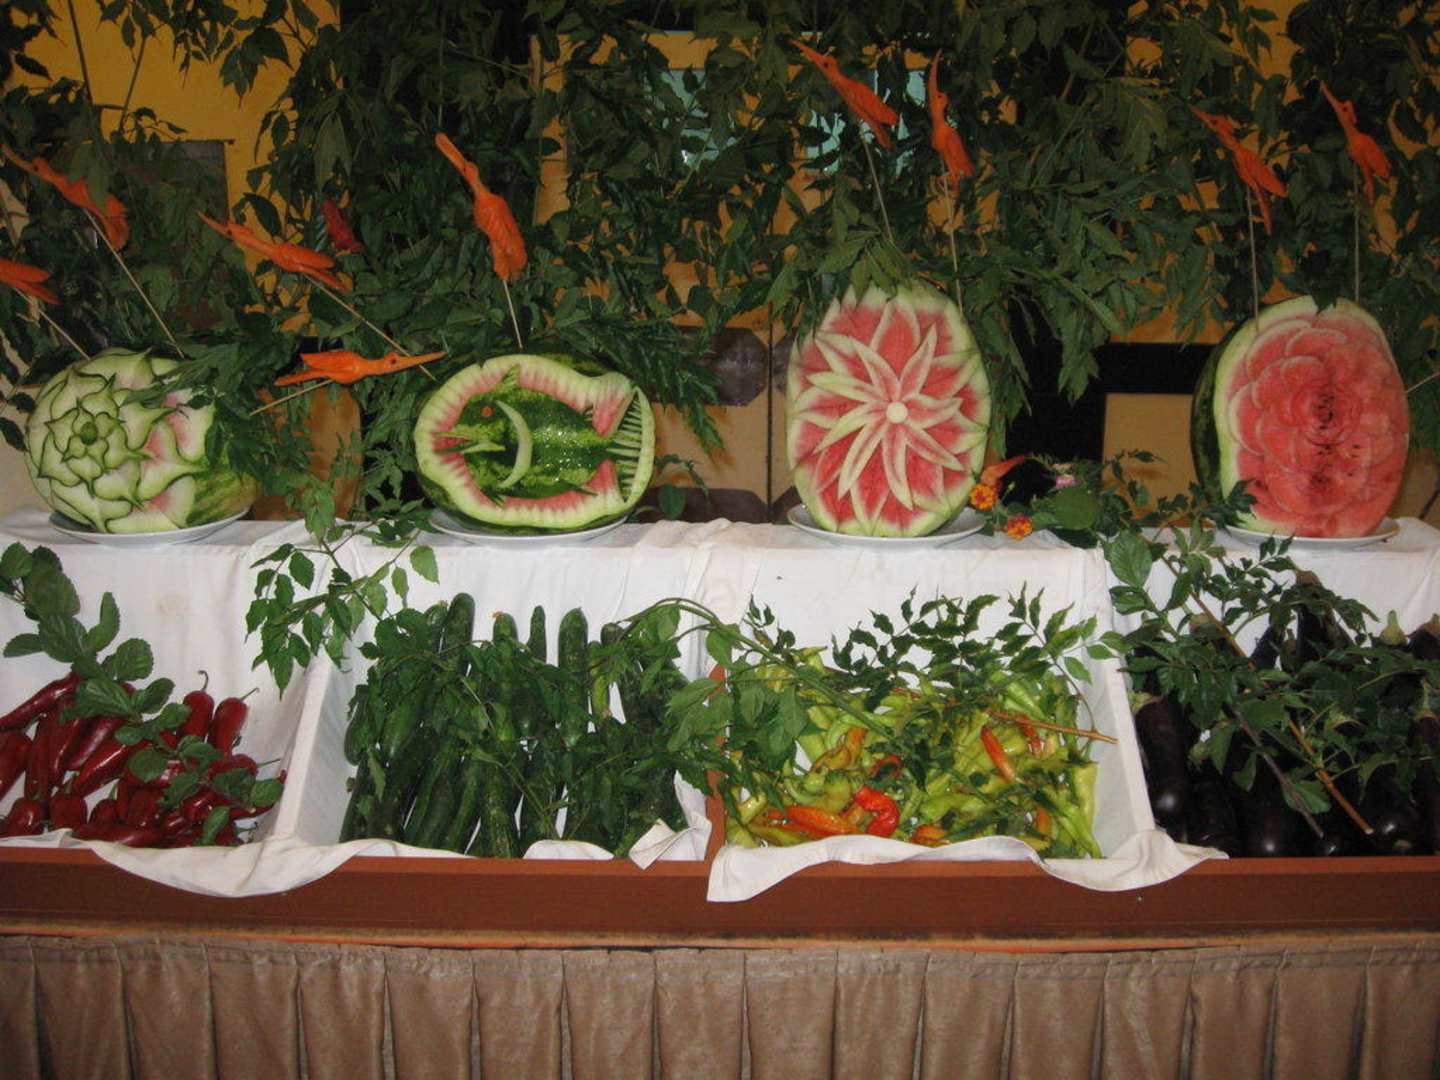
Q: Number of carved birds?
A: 9